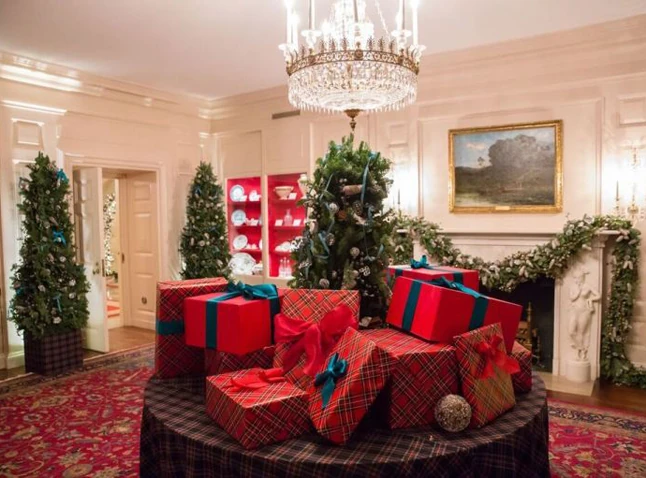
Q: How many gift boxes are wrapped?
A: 11